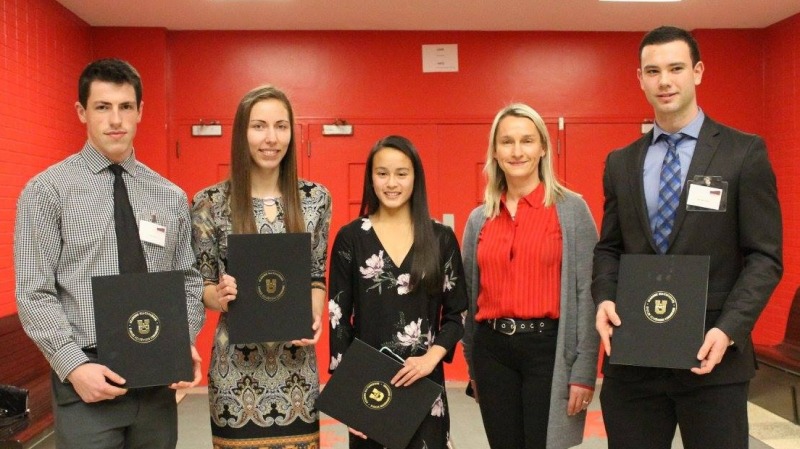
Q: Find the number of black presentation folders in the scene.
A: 4